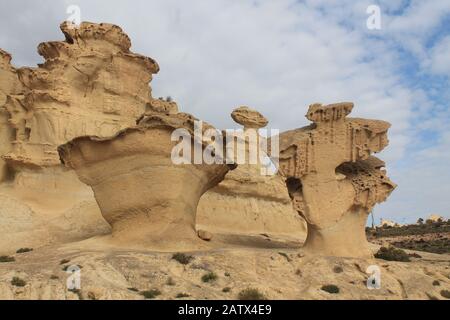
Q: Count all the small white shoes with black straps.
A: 0